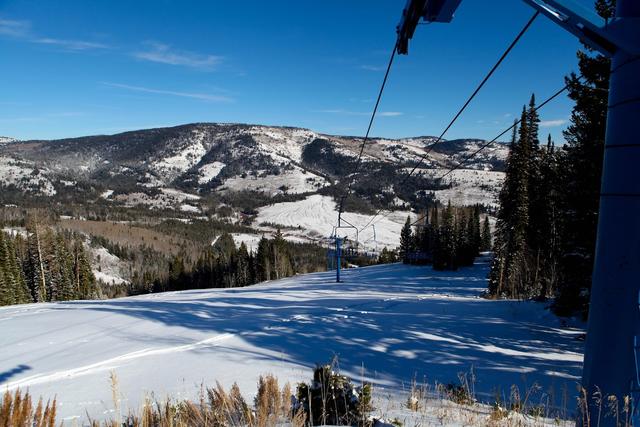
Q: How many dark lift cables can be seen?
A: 3